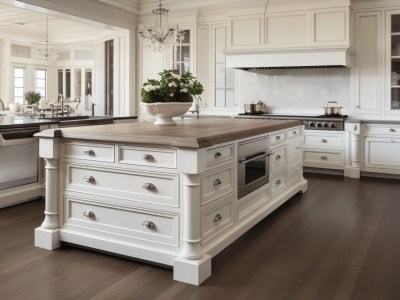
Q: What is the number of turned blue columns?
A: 0